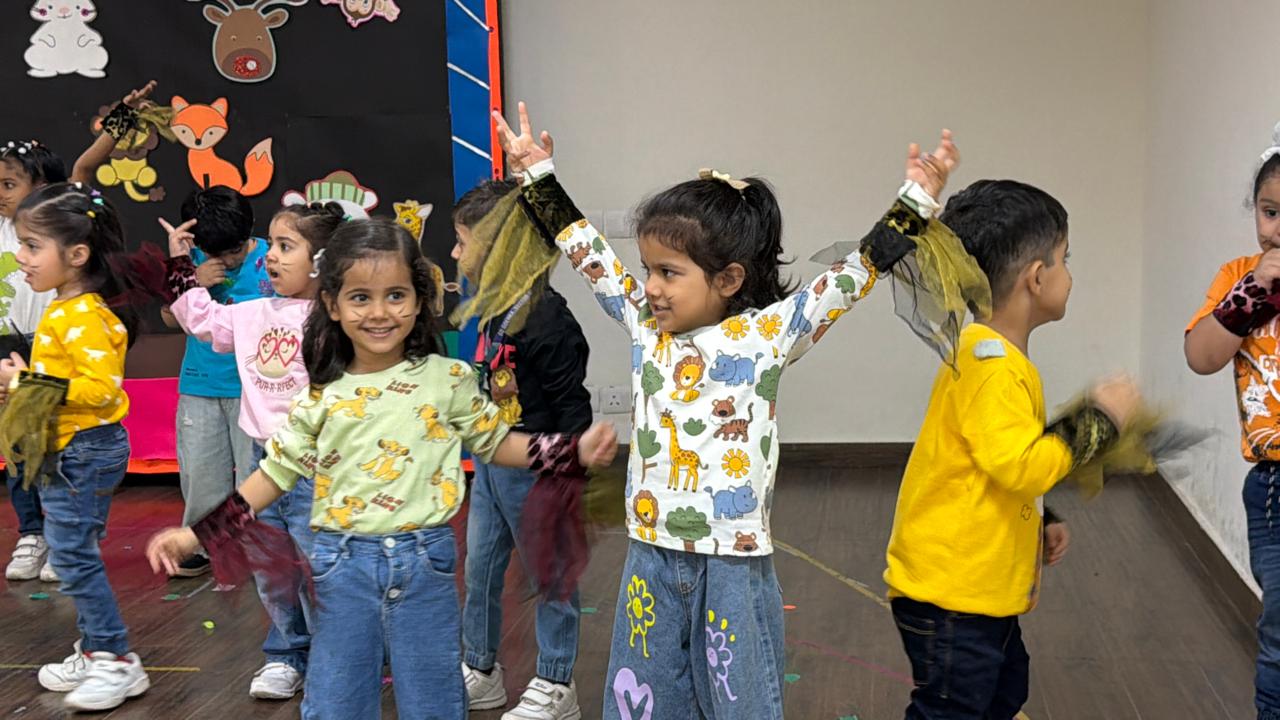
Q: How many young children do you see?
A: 9